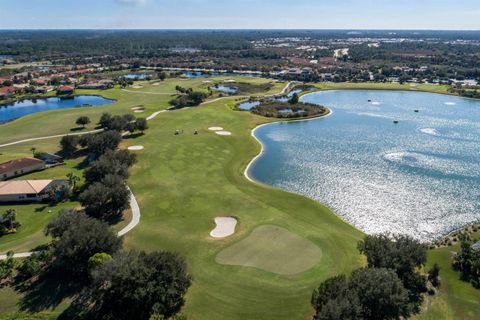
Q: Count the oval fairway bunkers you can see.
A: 3